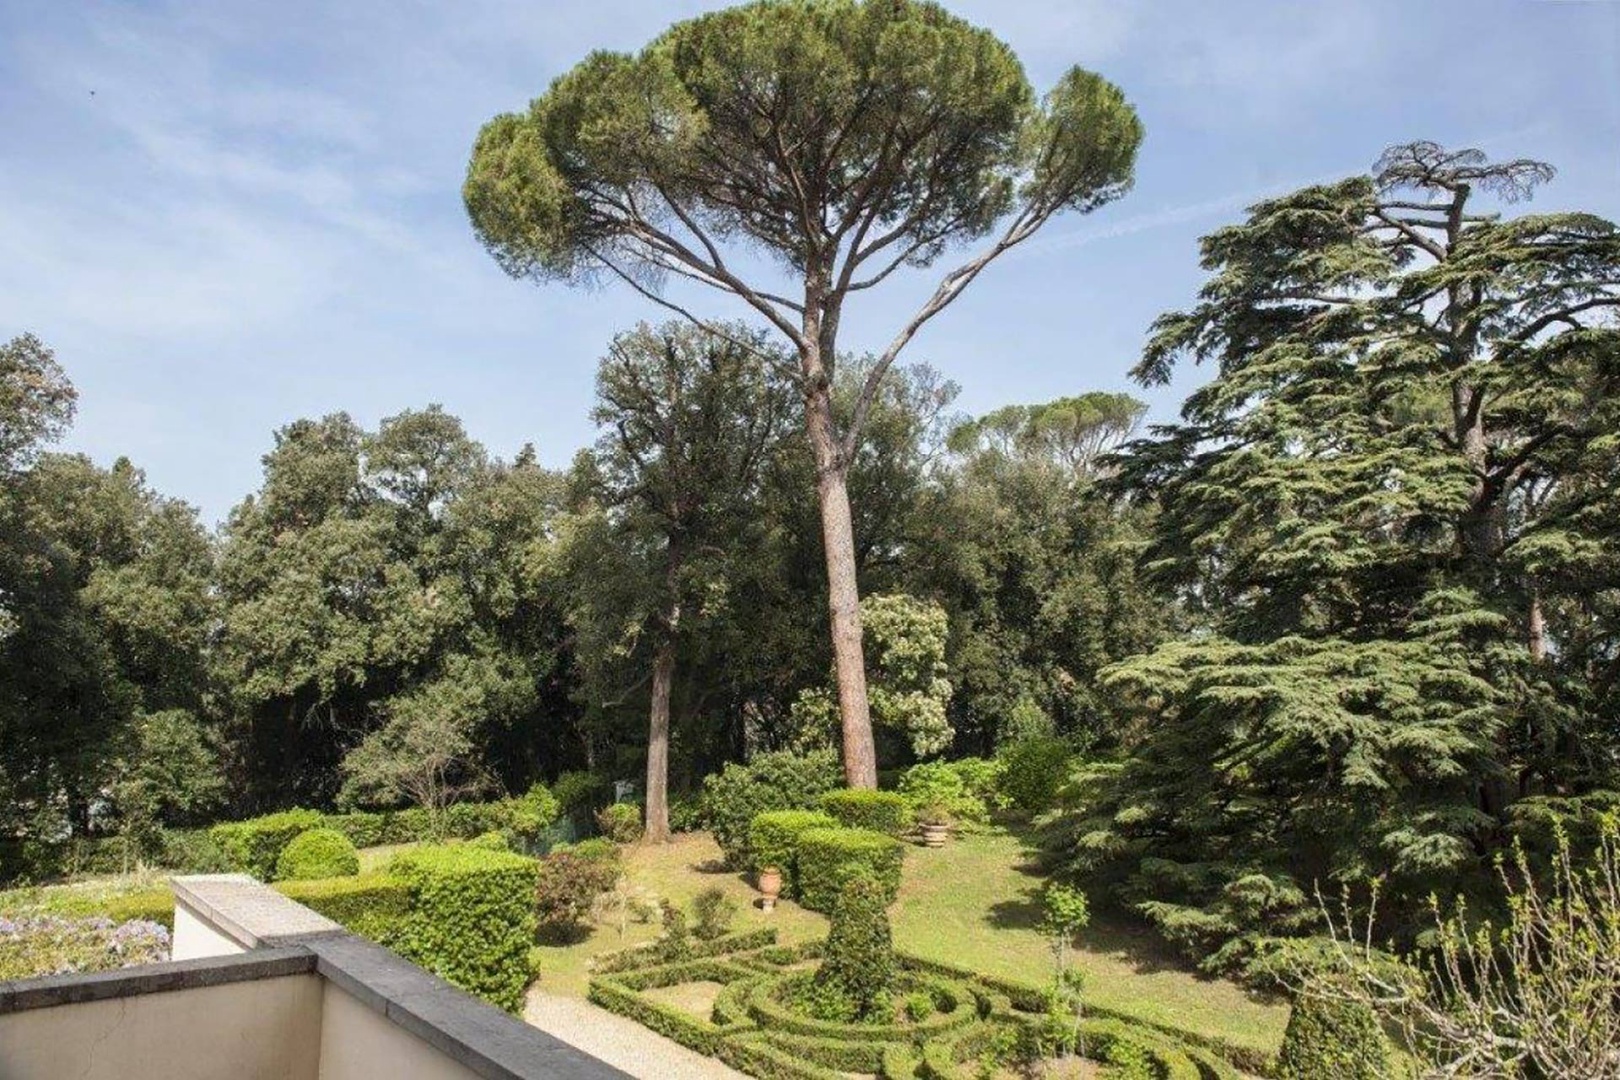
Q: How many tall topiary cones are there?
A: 2